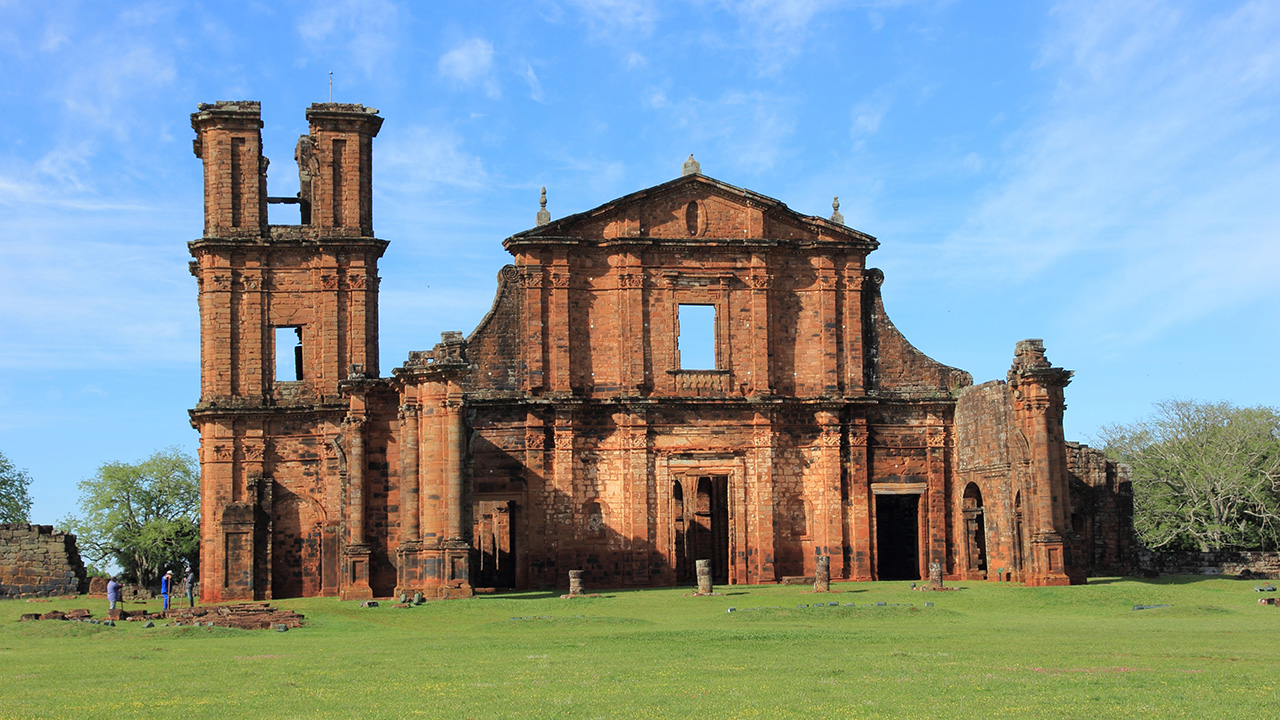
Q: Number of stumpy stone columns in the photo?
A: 4